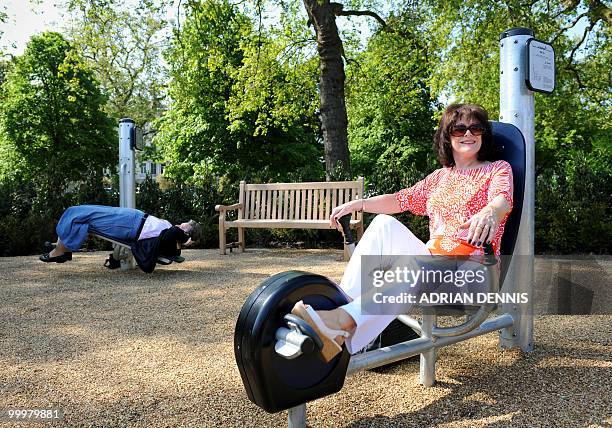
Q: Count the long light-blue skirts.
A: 1